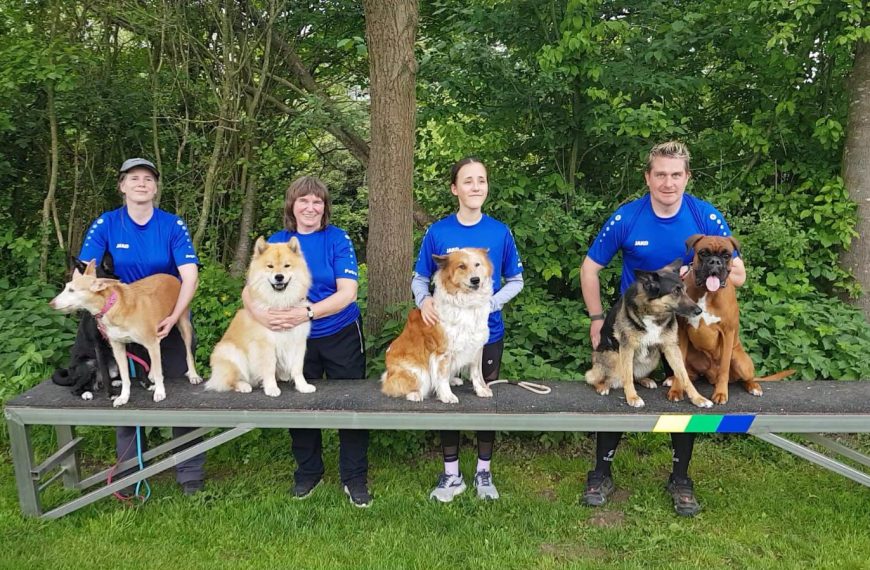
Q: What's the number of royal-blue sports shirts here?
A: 4